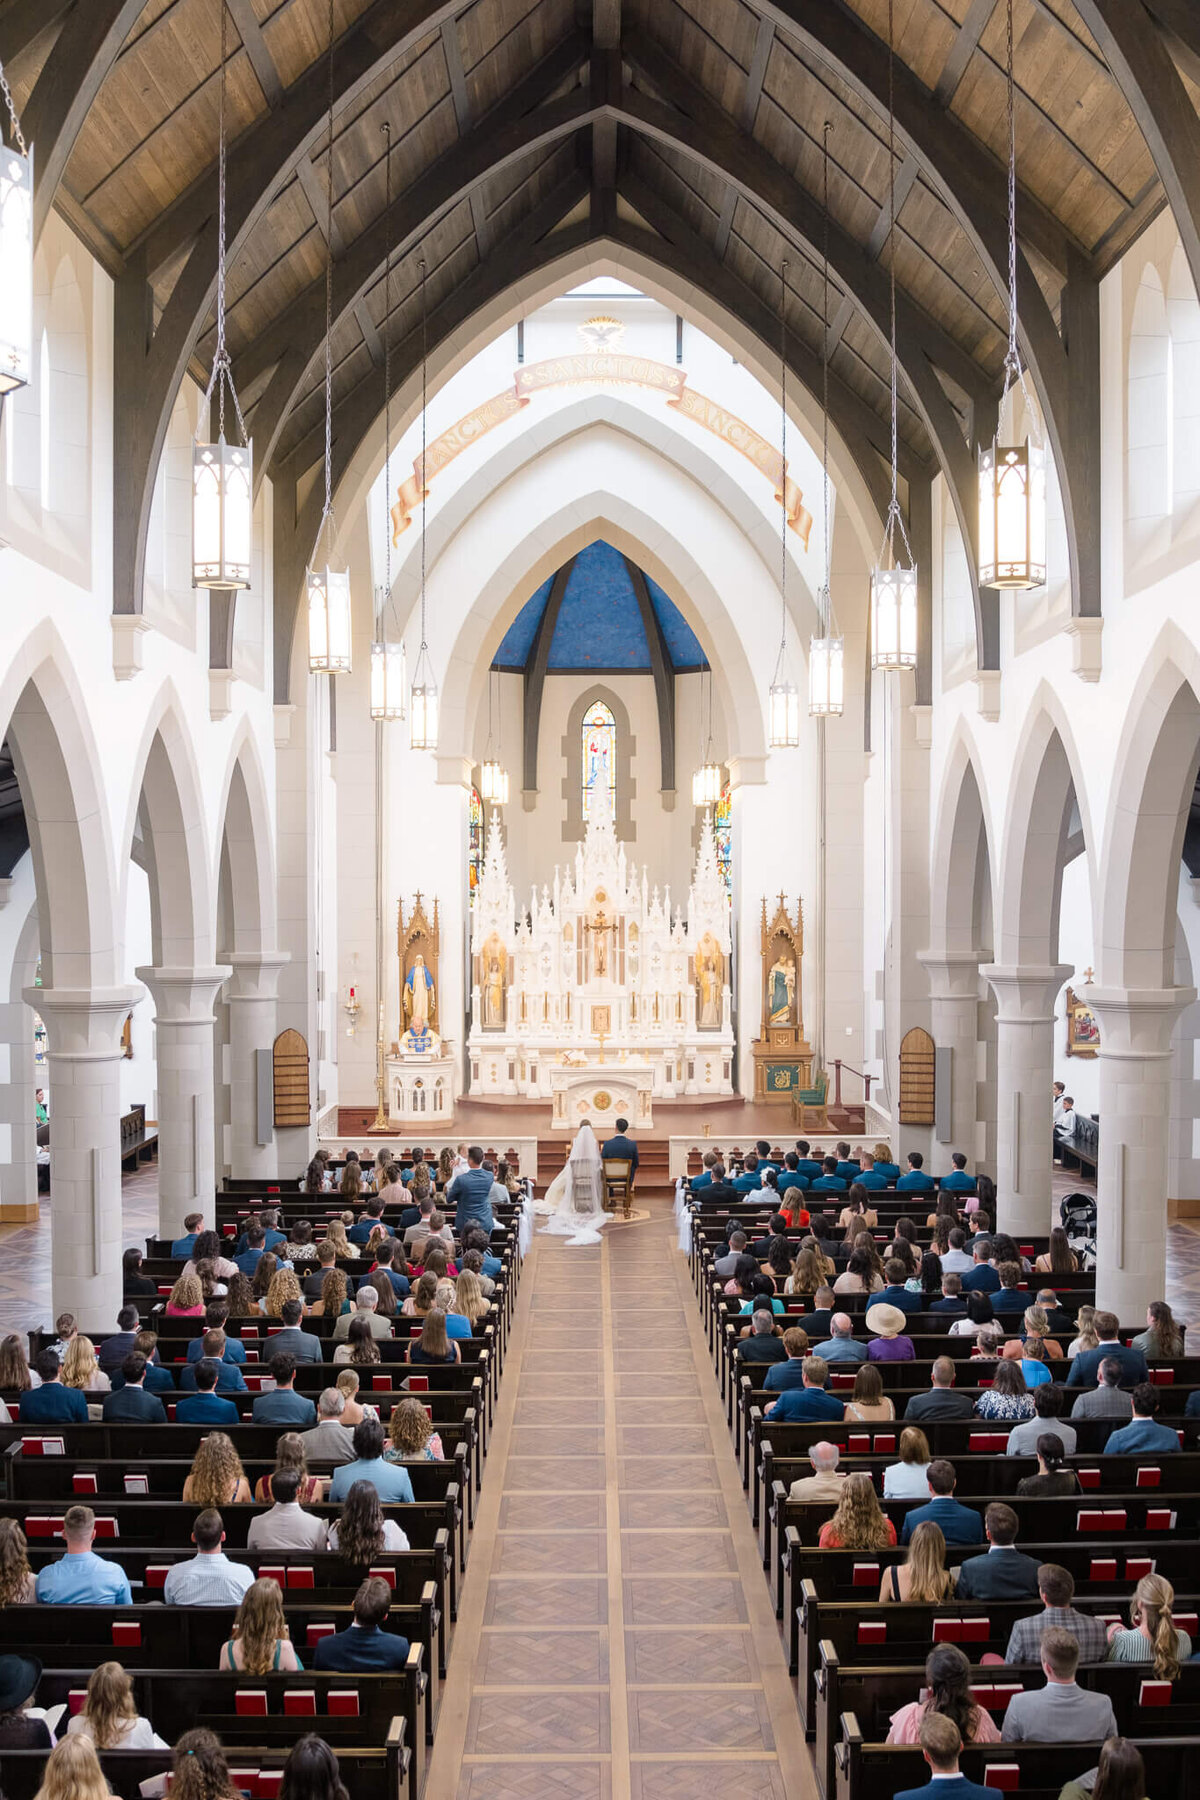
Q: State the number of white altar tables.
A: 1